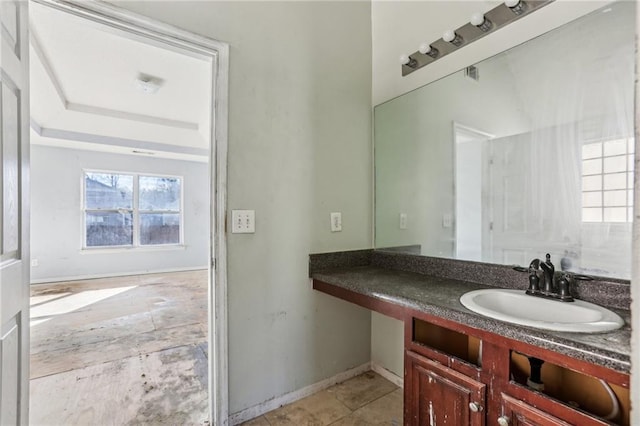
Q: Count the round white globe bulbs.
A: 5